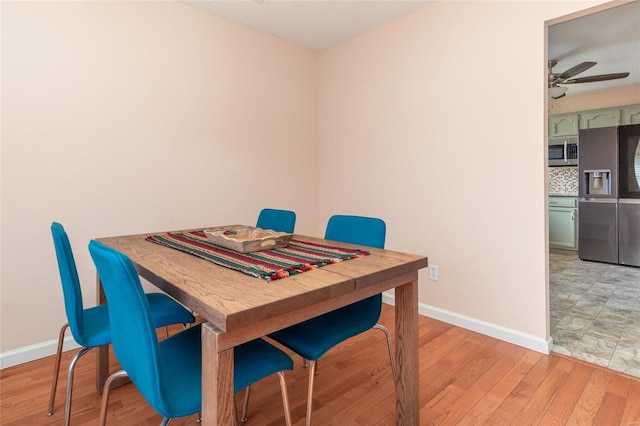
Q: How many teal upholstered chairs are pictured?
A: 4